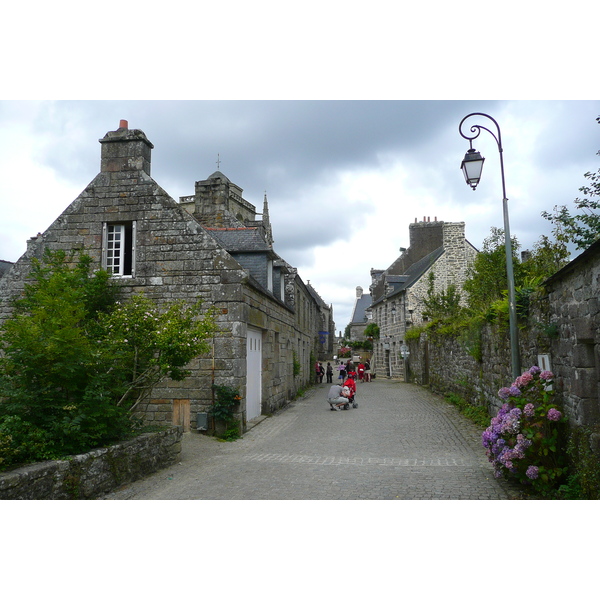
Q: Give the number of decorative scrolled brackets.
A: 1